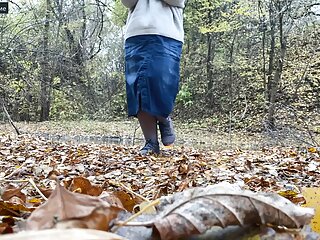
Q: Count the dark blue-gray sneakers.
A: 2